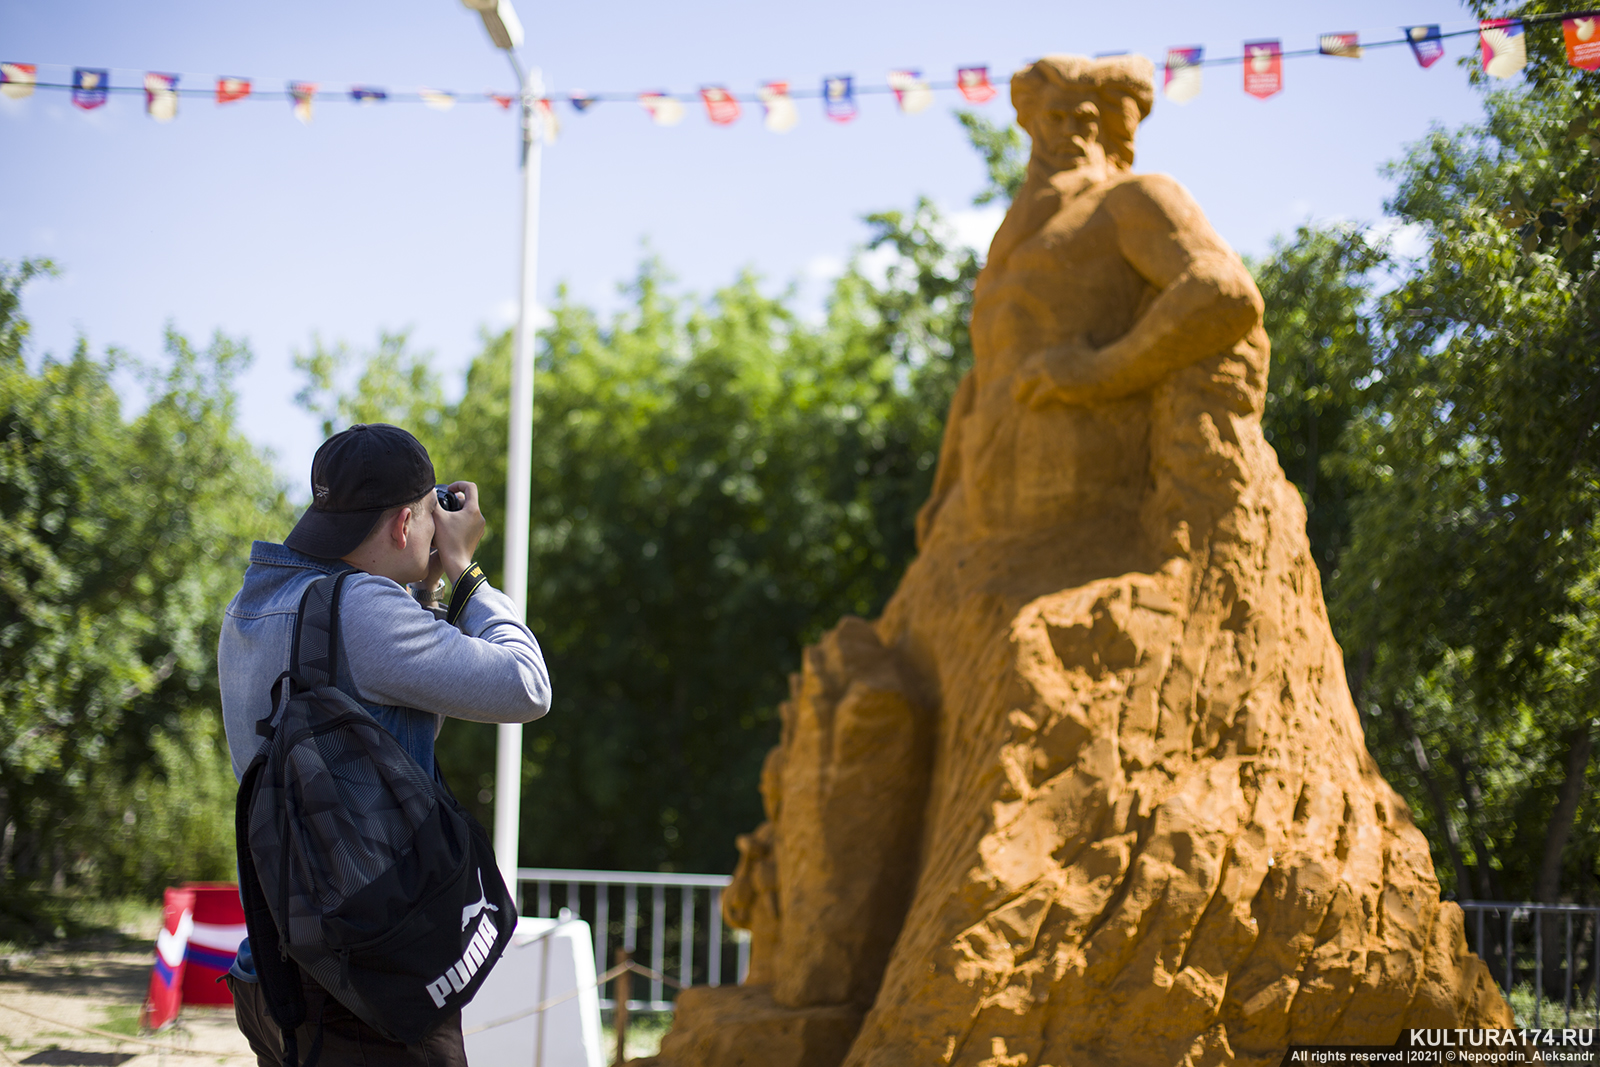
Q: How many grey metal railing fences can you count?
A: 2